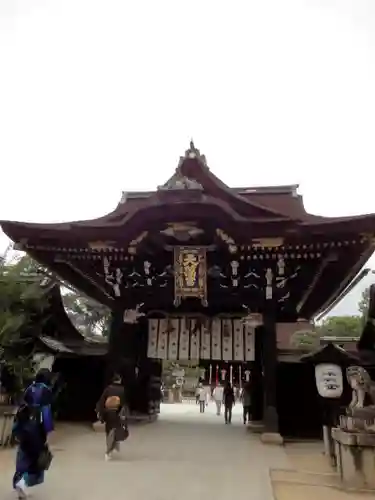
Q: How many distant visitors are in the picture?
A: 4